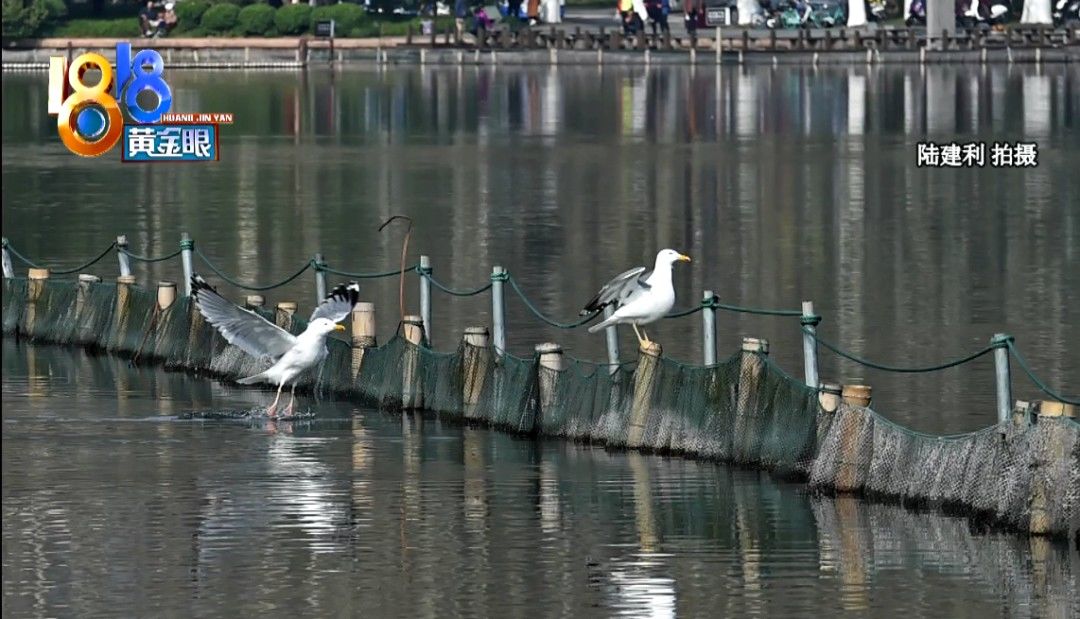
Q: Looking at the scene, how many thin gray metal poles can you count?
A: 10